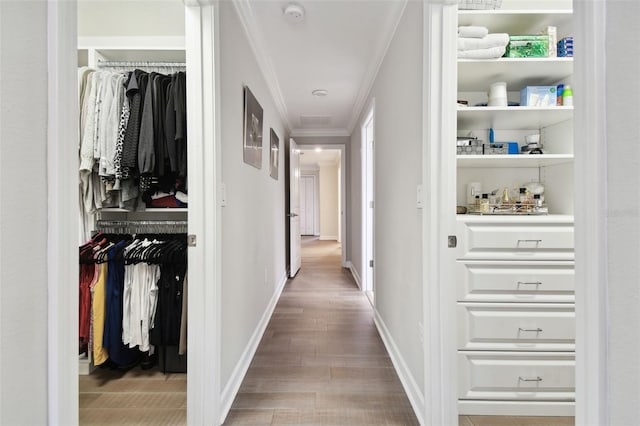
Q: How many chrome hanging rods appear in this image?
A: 2